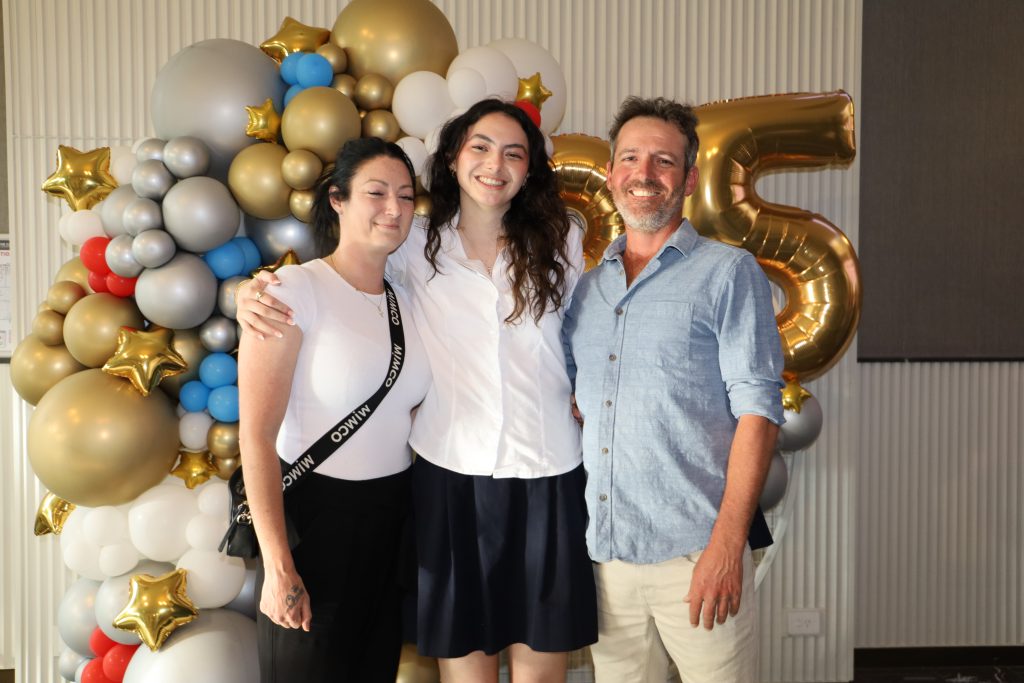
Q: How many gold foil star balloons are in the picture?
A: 10